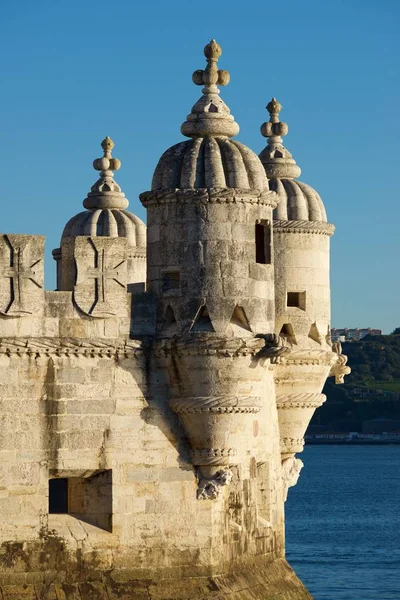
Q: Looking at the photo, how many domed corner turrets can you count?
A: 3